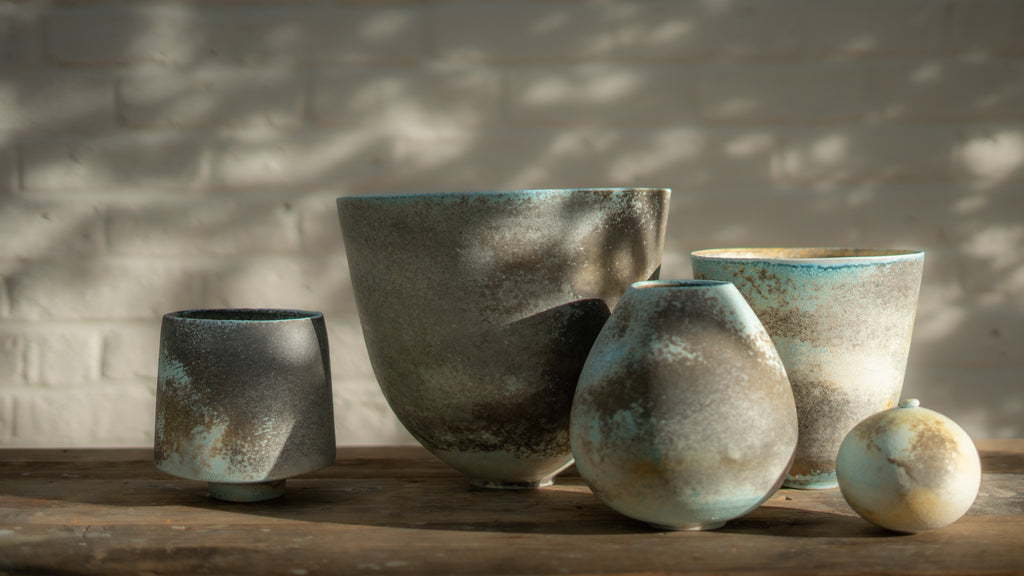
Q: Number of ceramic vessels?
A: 5